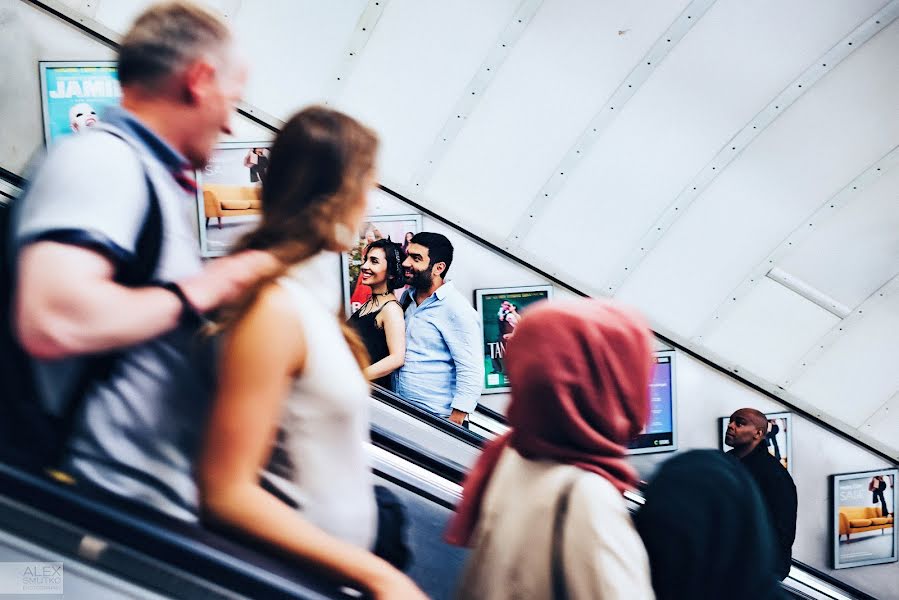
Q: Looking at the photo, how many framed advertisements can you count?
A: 7